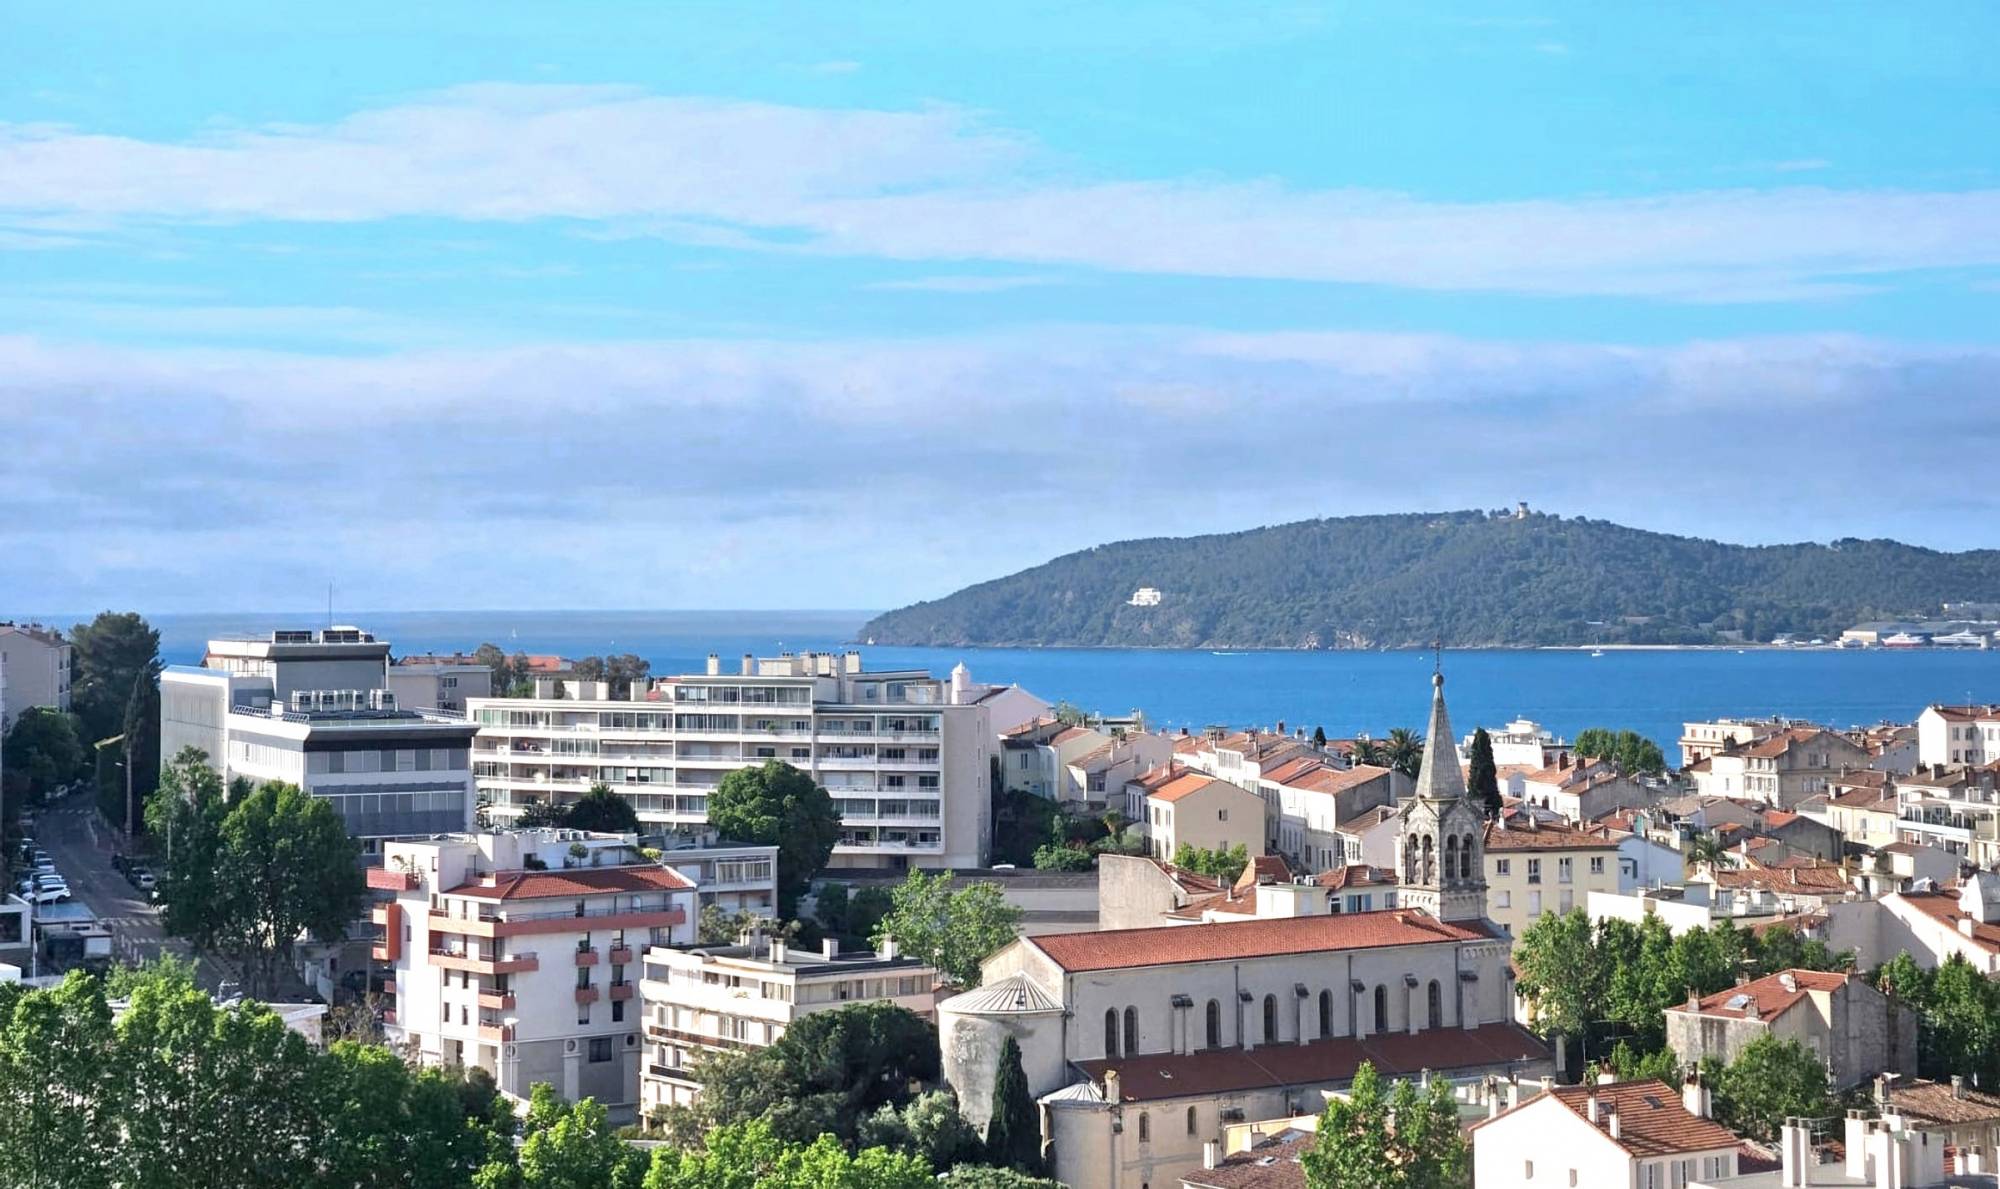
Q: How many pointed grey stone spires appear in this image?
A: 1